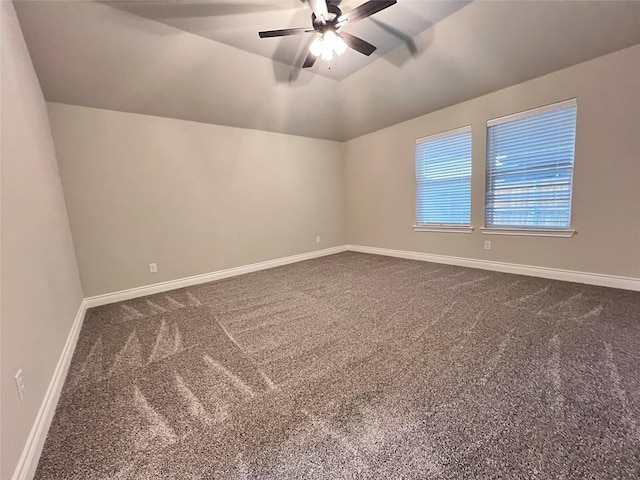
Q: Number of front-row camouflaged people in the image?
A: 0